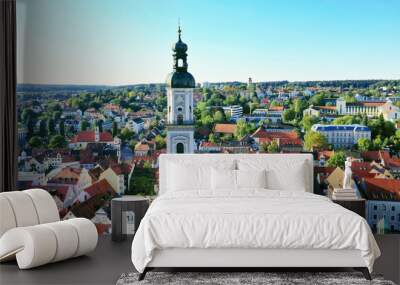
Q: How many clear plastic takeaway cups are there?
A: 0